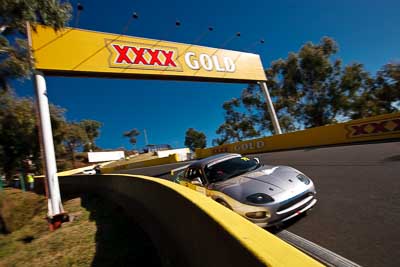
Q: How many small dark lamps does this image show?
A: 6